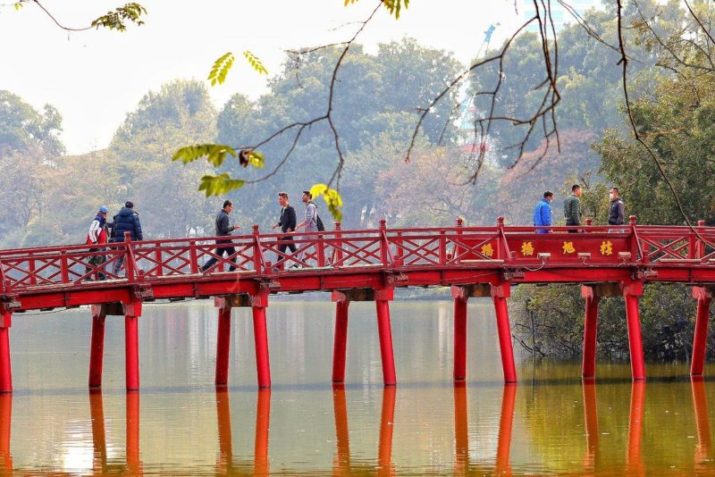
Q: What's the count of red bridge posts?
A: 12